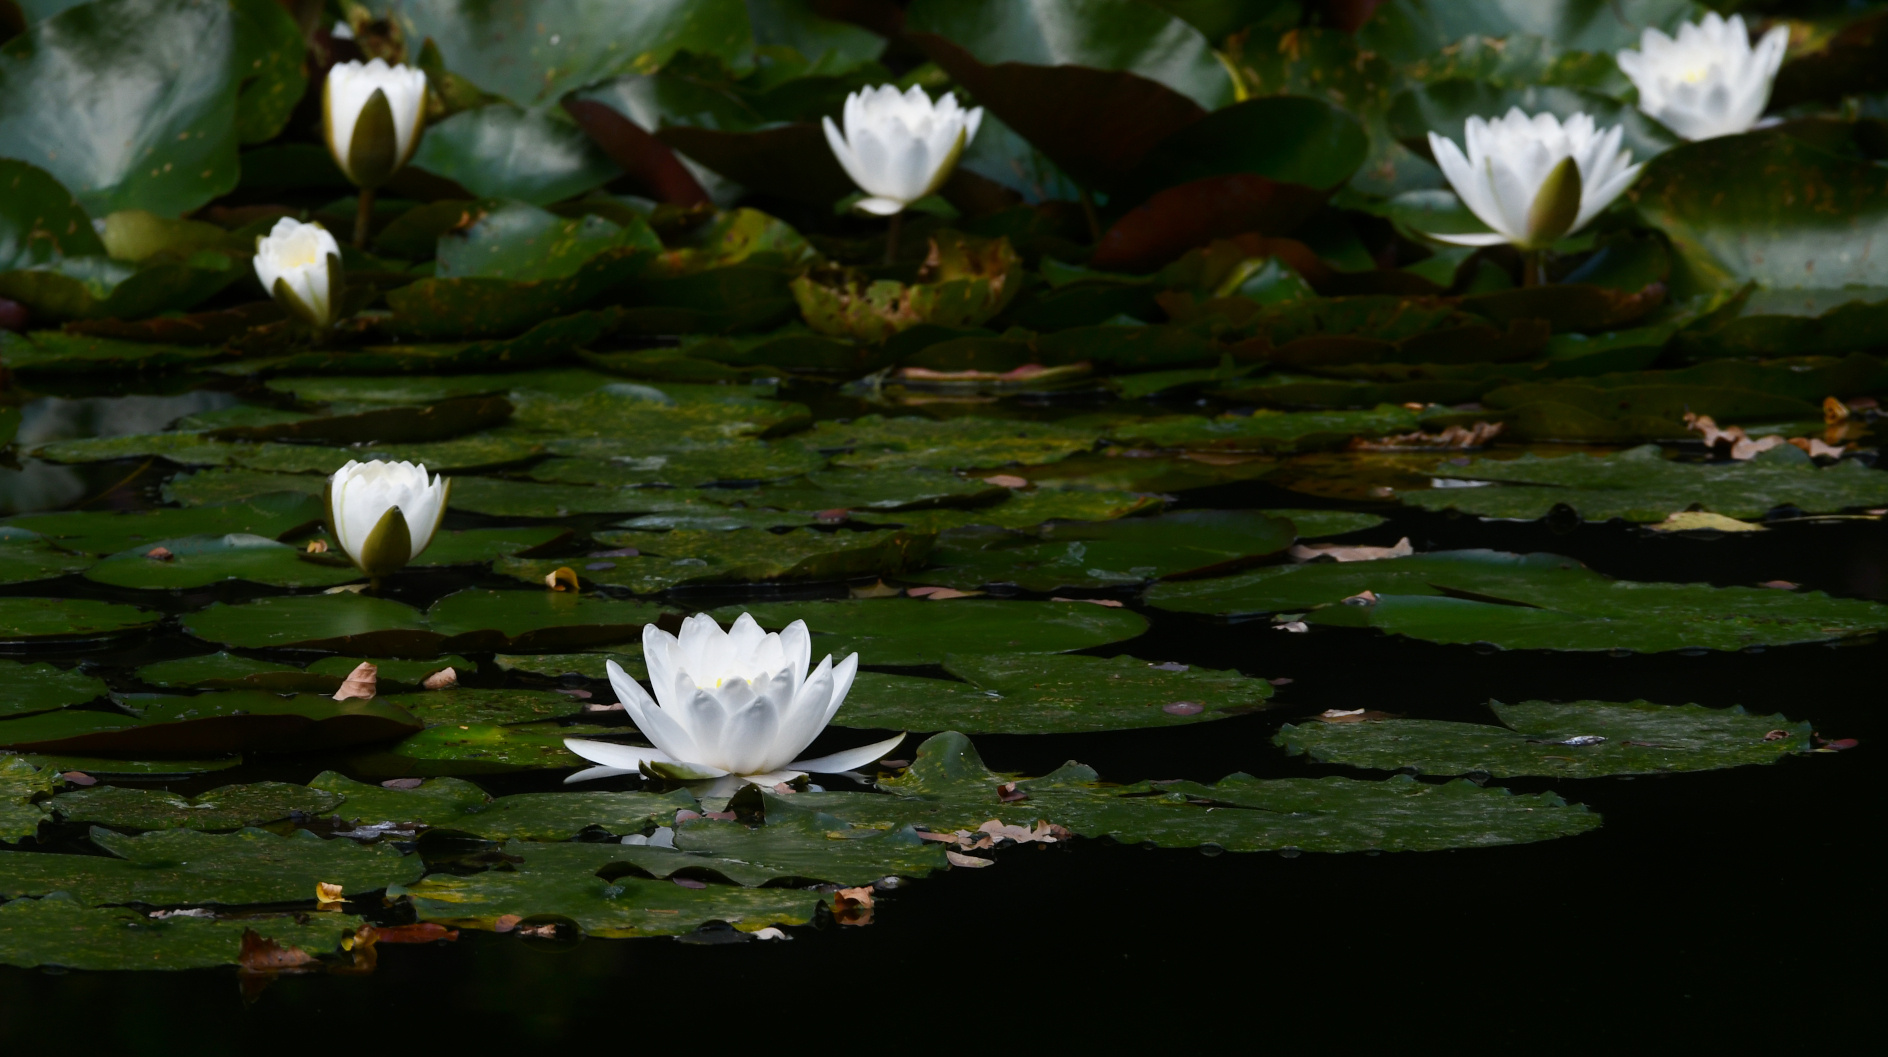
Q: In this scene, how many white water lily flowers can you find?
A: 7